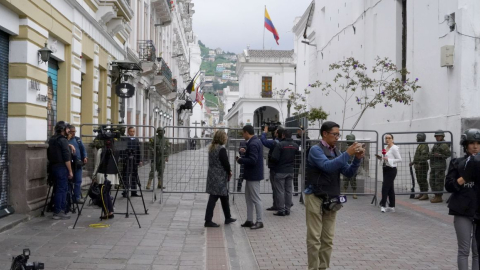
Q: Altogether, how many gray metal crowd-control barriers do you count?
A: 5